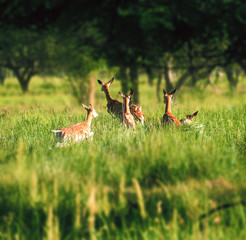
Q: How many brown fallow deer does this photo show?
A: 5